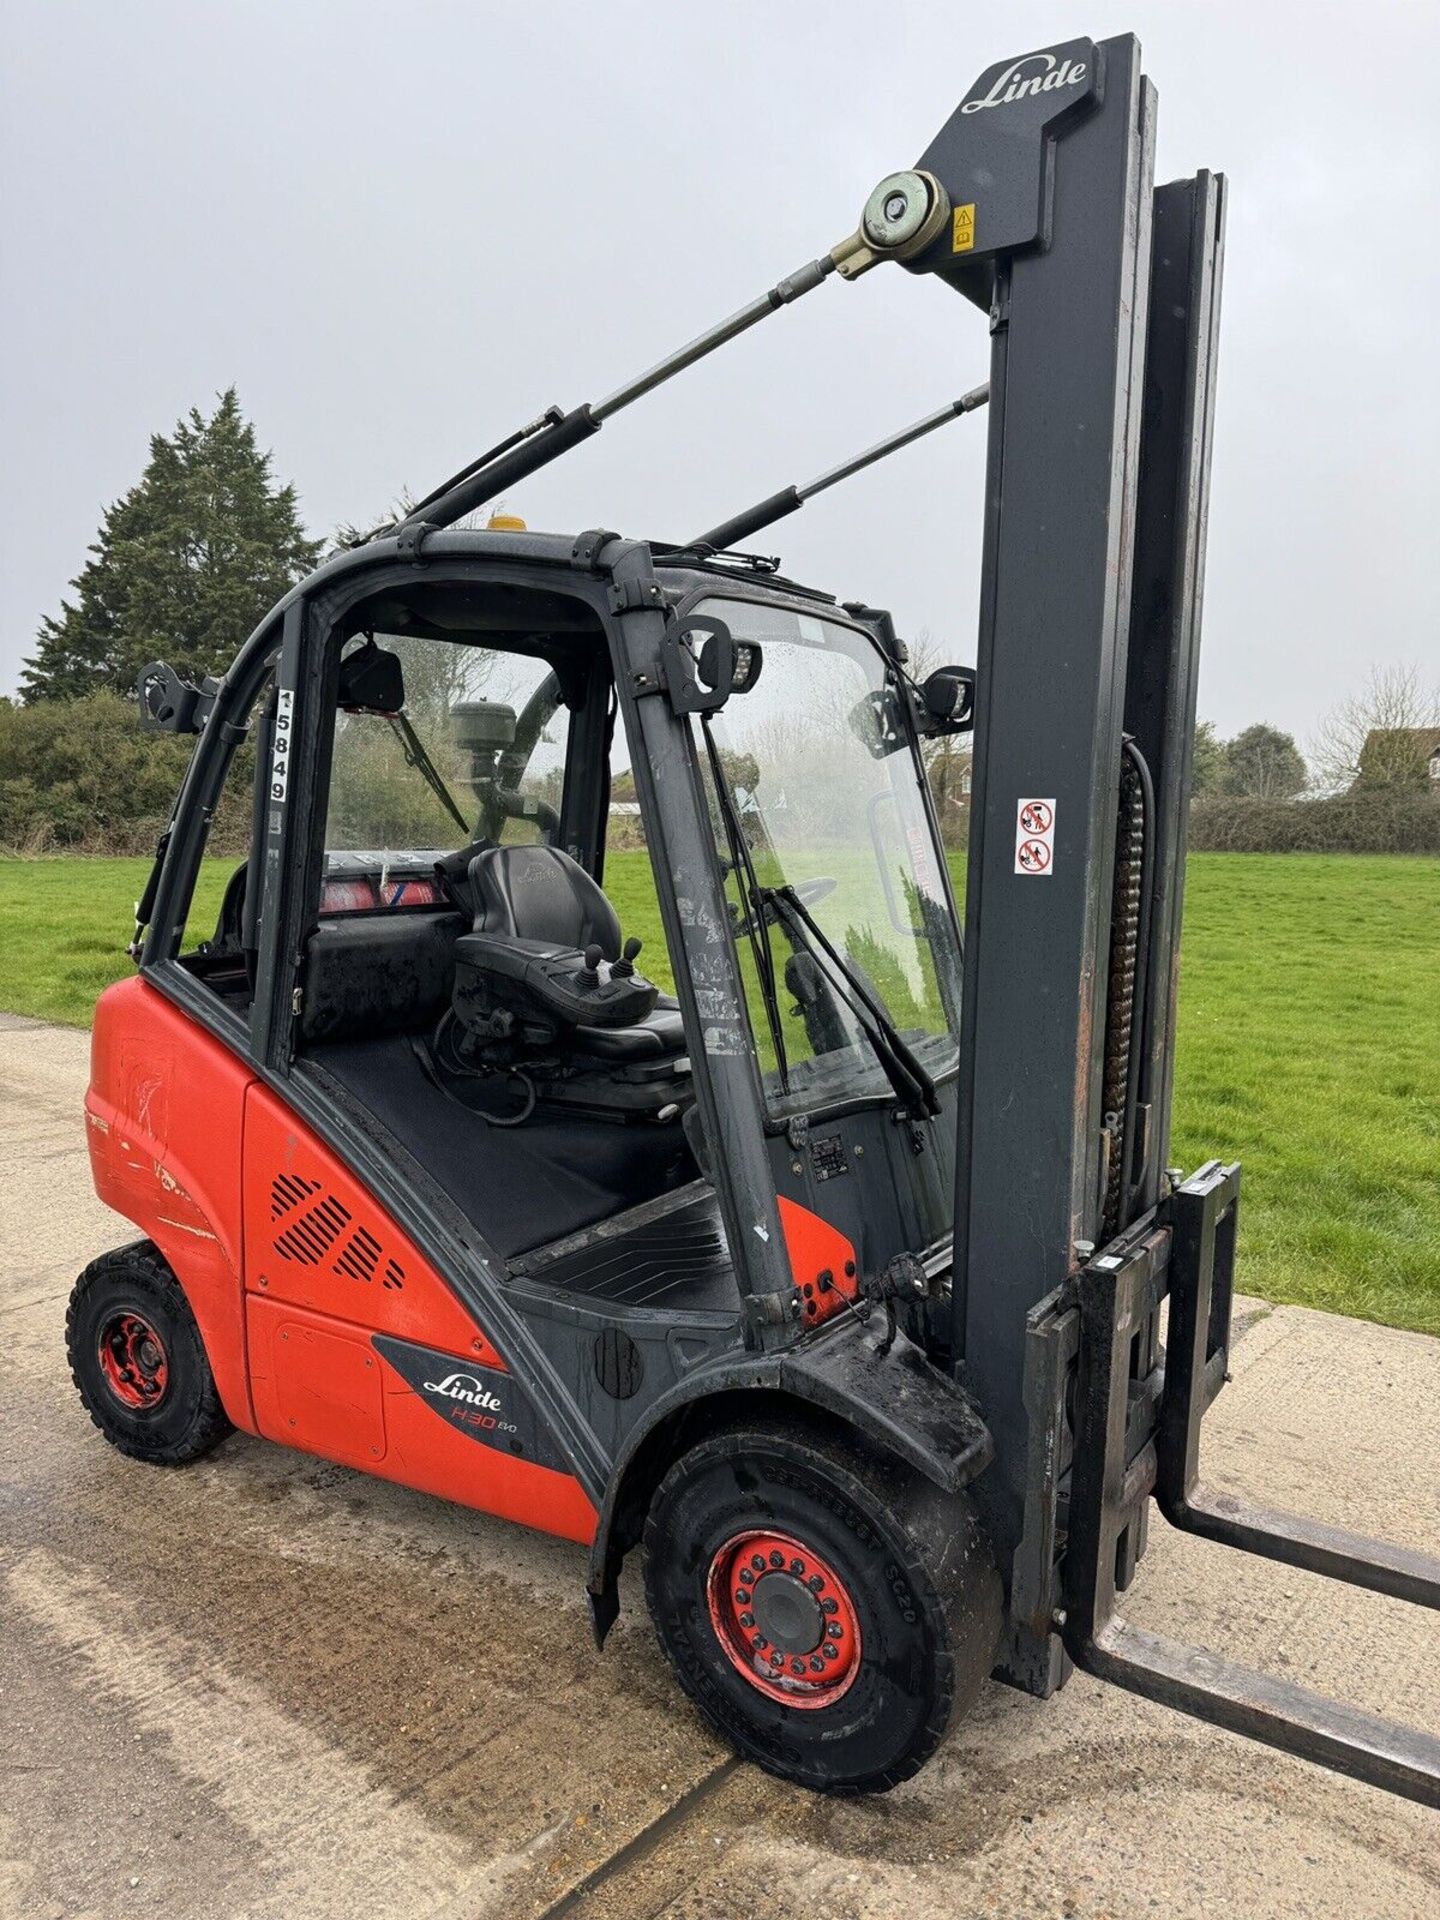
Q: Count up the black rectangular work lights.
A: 2